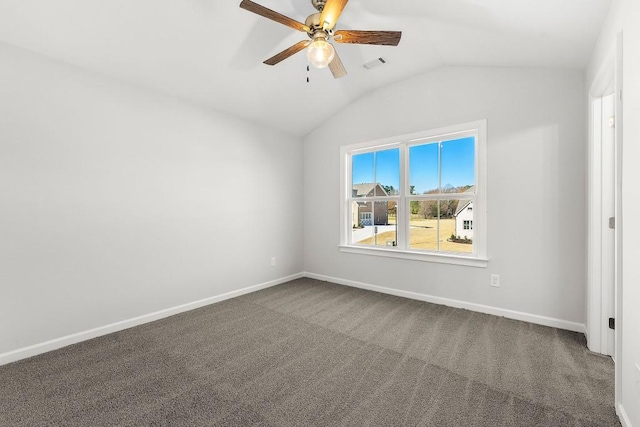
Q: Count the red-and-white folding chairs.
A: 0